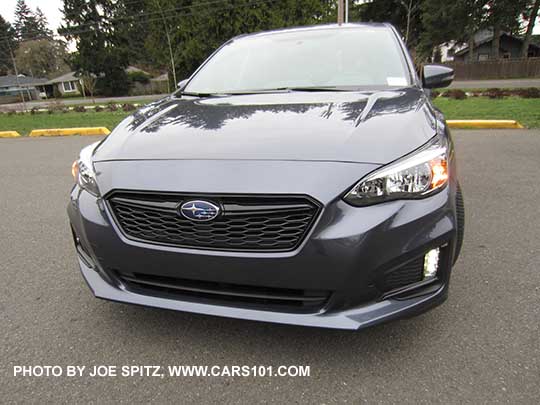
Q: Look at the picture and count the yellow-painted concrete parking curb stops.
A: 3